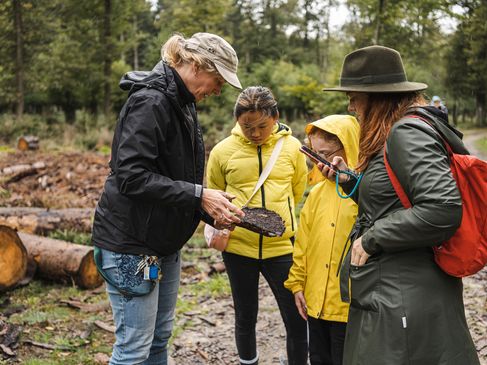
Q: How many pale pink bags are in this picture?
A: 1